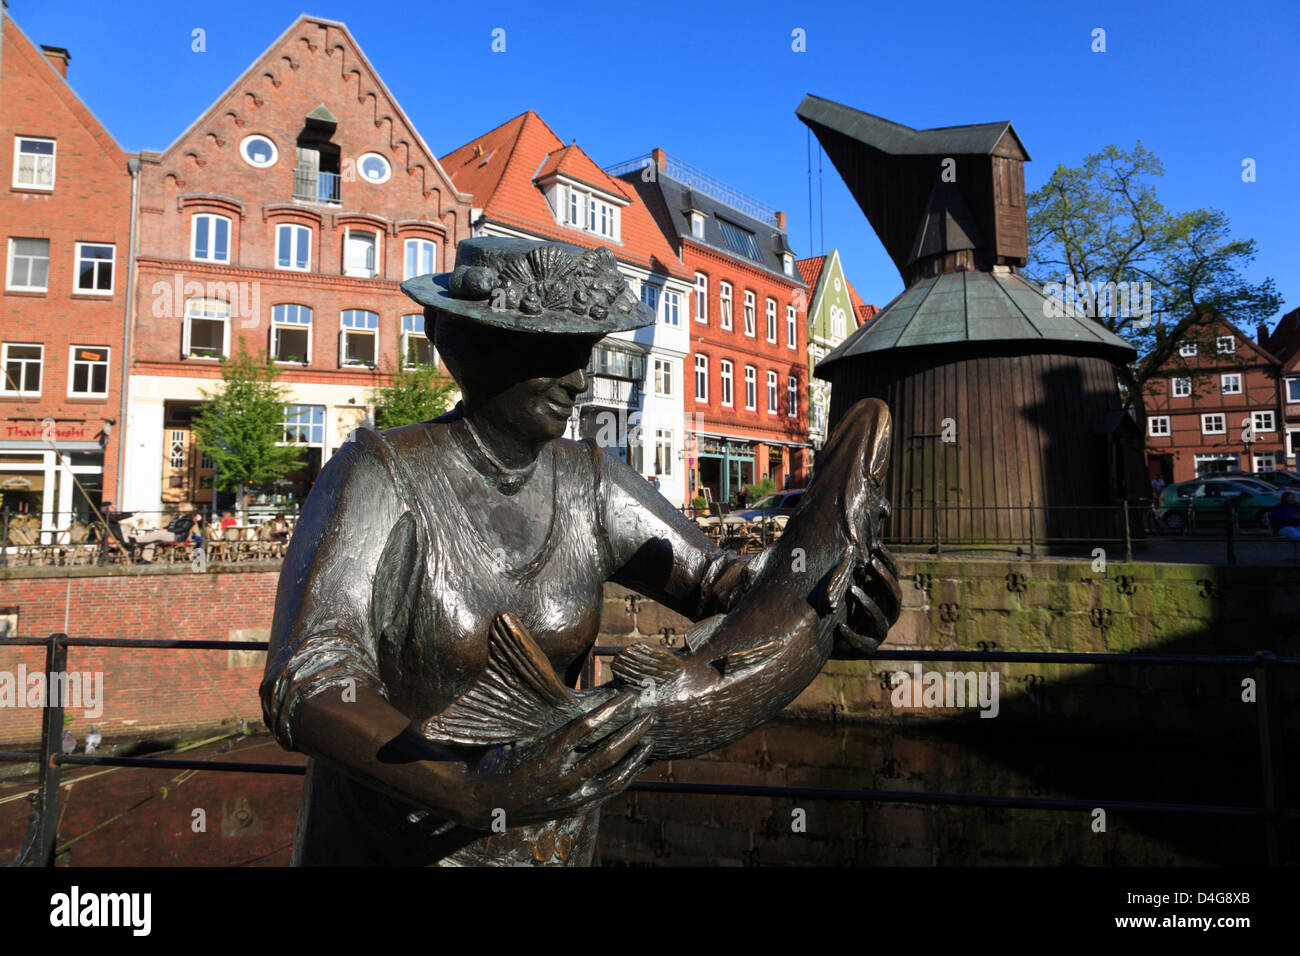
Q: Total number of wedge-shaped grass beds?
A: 0